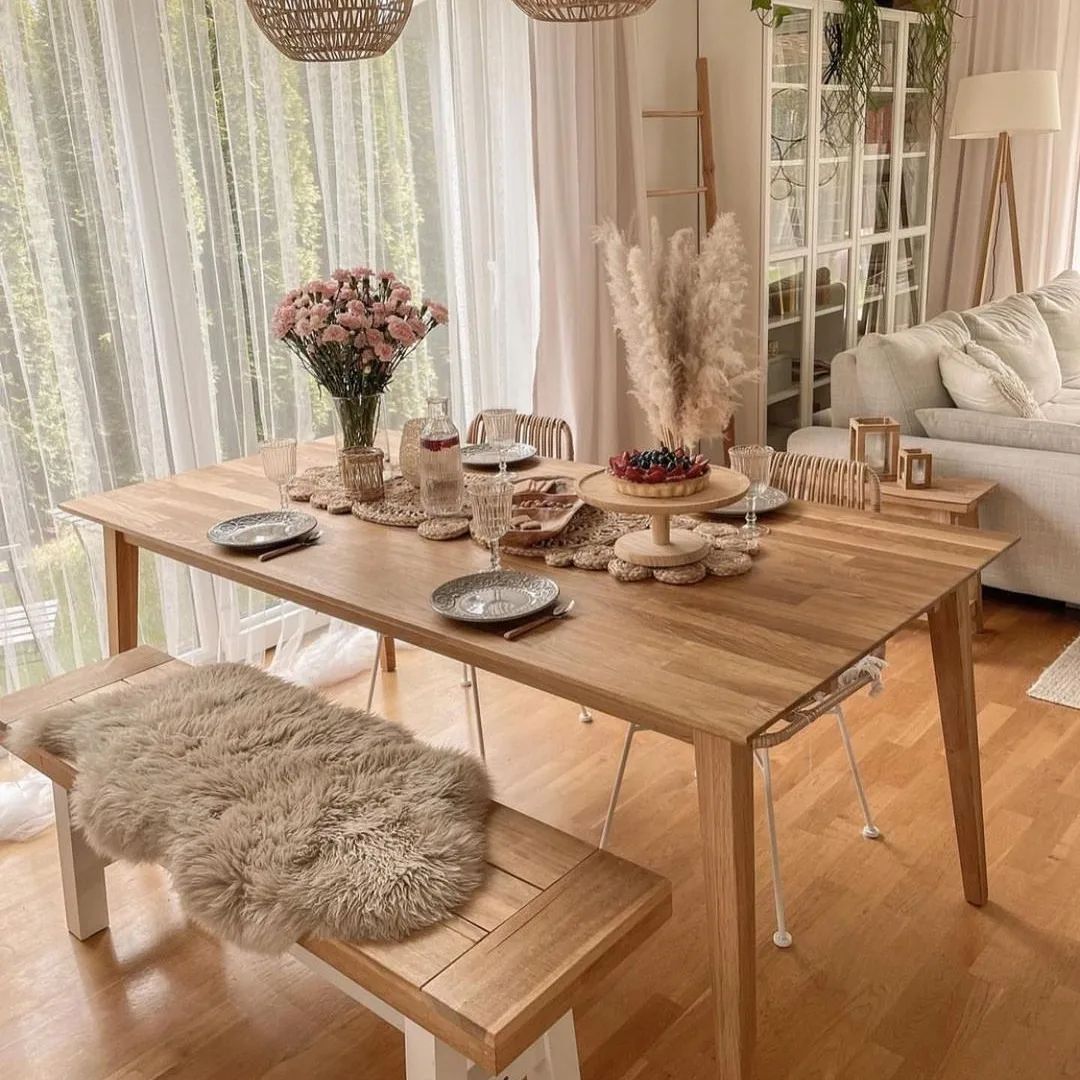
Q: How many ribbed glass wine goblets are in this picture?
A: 4